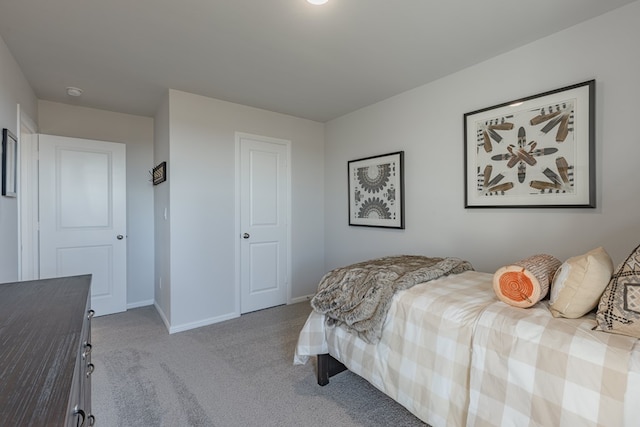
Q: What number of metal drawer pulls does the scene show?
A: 5